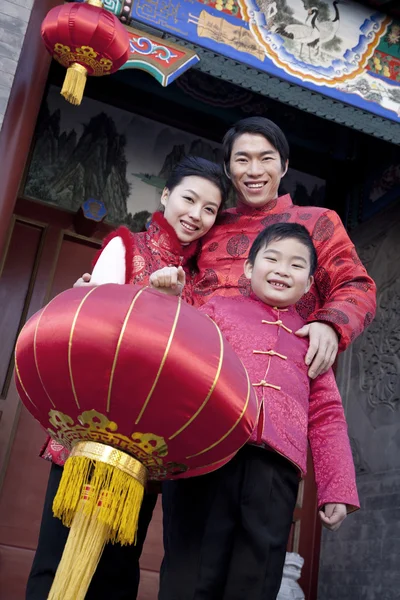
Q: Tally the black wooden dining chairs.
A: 0